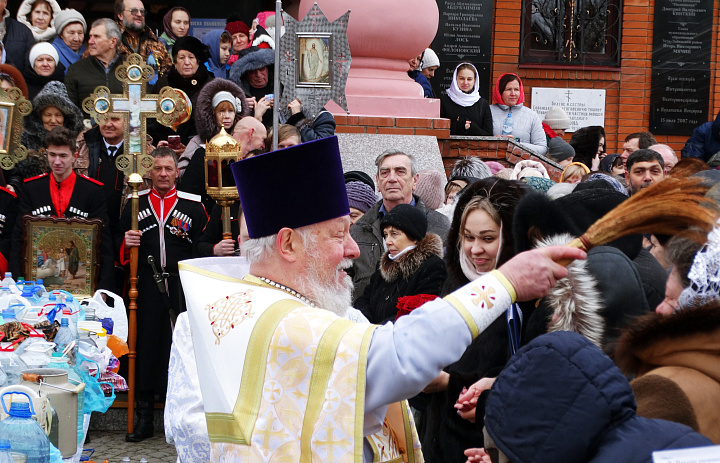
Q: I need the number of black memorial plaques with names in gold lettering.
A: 2